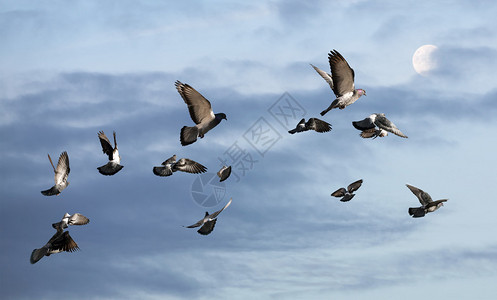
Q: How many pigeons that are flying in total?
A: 13